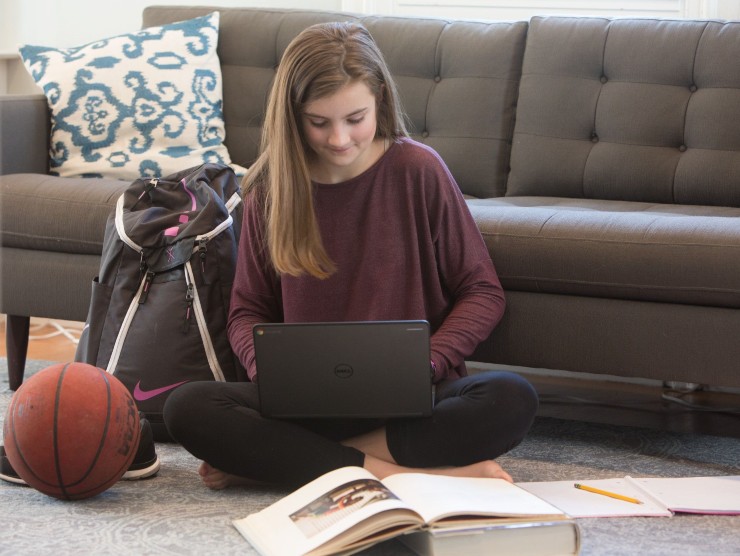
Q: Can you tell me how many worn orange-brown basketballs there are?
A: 1